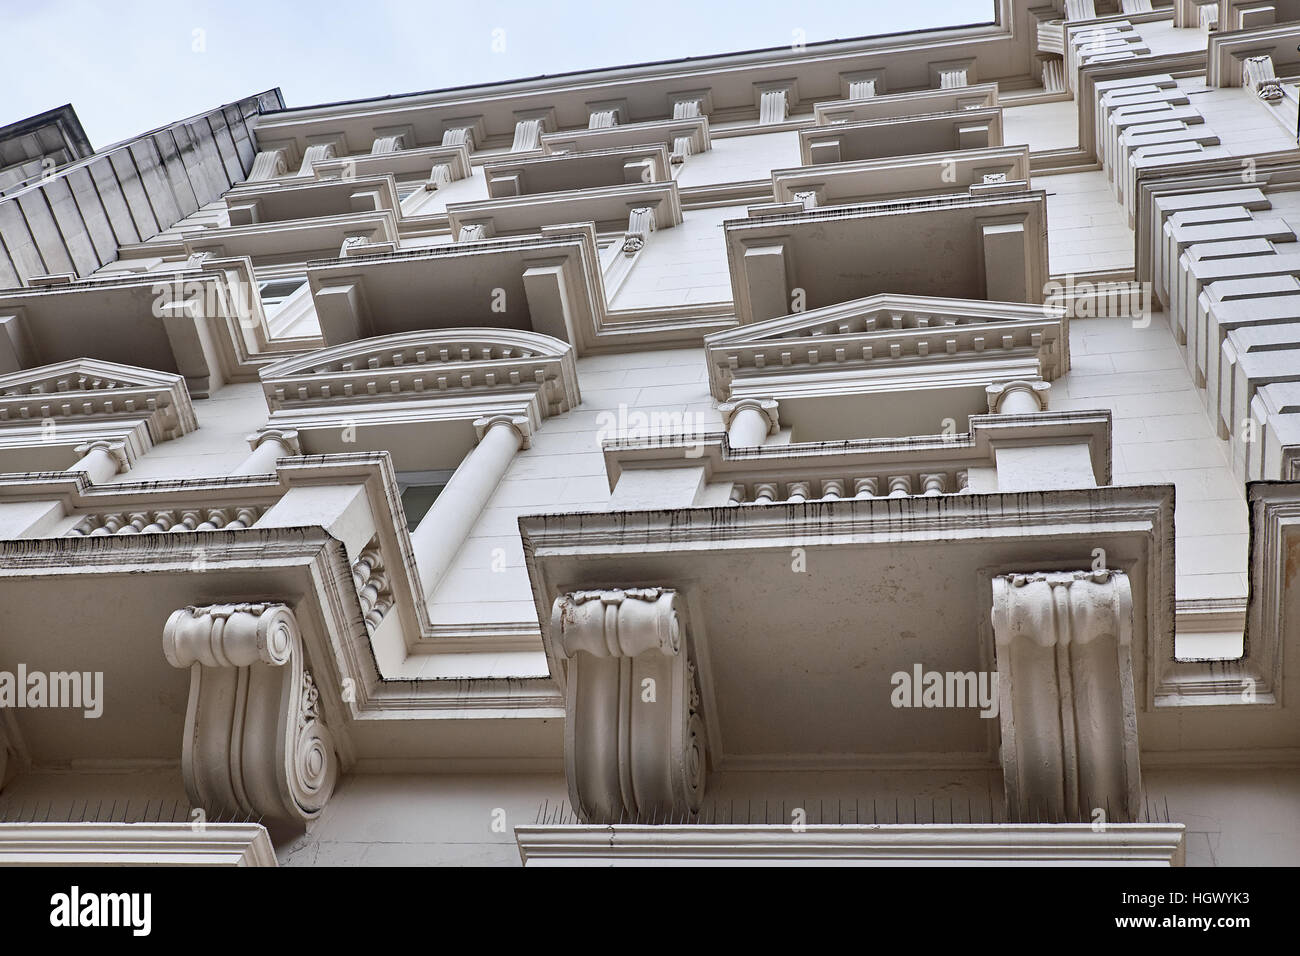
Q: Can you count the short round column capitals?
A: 5